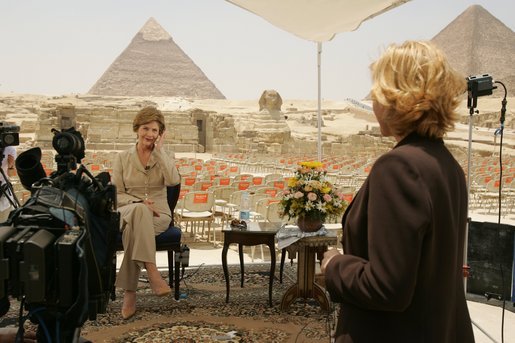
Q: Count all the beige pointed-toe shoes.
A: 2